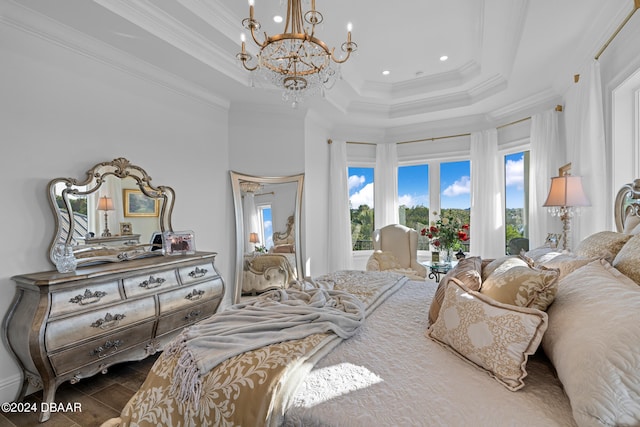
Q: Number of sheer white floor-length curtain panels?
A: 5